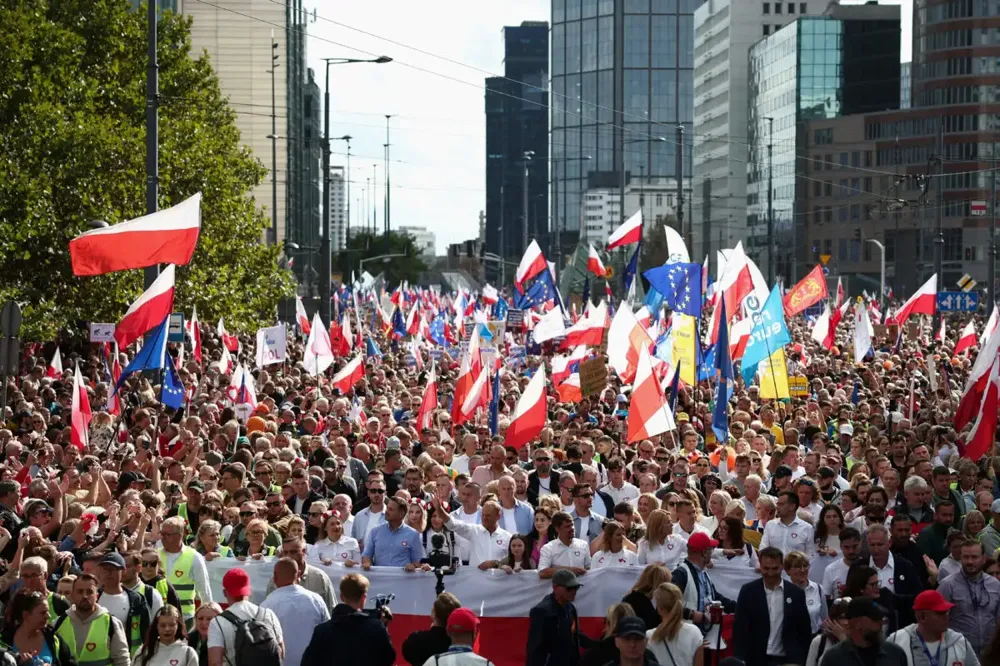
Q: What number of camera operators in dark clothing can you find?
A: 2